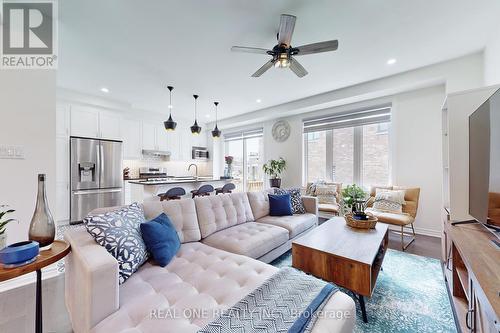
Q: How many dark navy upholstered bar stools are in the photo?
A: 3